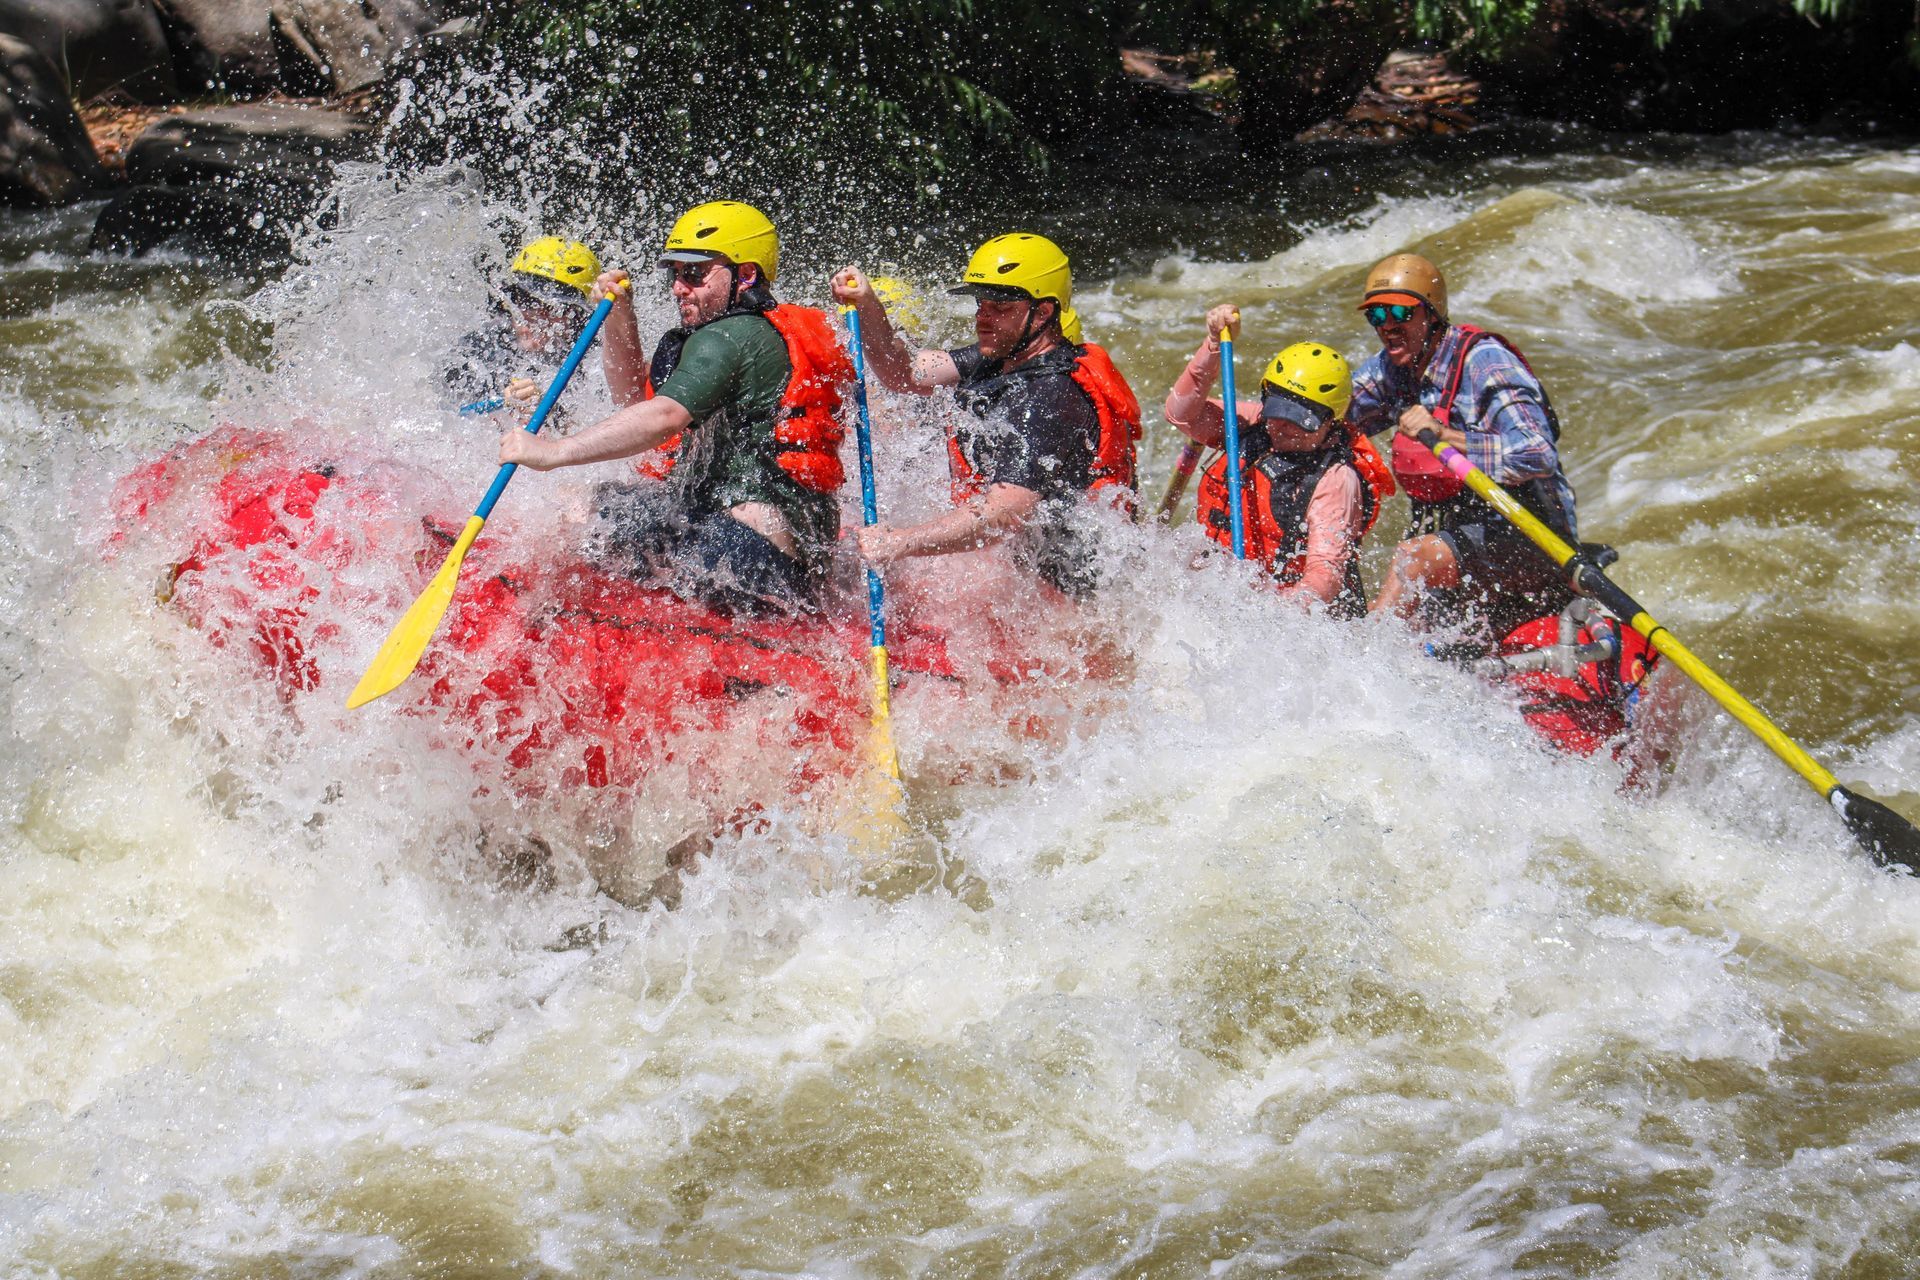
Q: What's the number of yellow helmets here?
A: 6